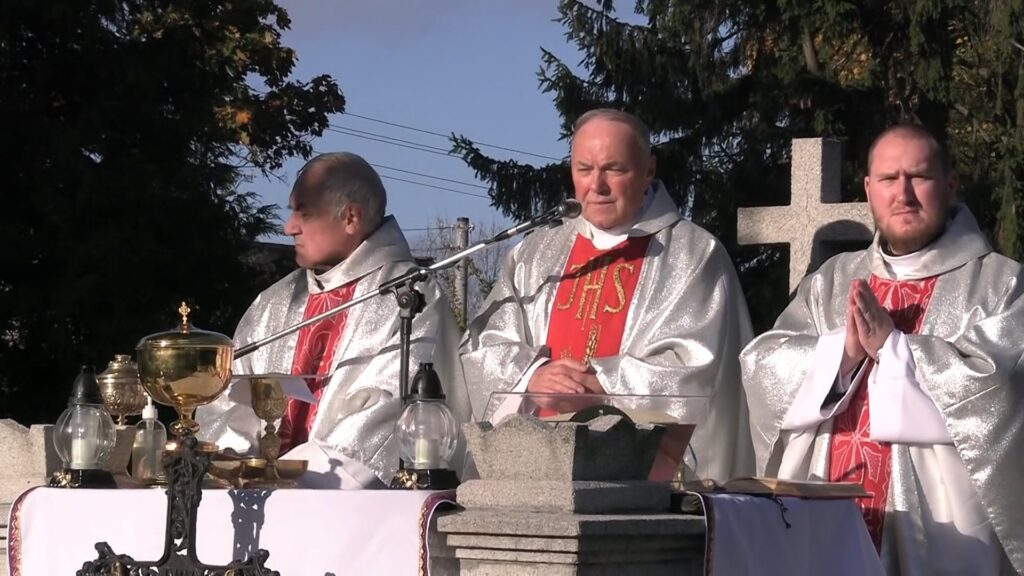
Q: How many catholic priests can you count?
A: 3